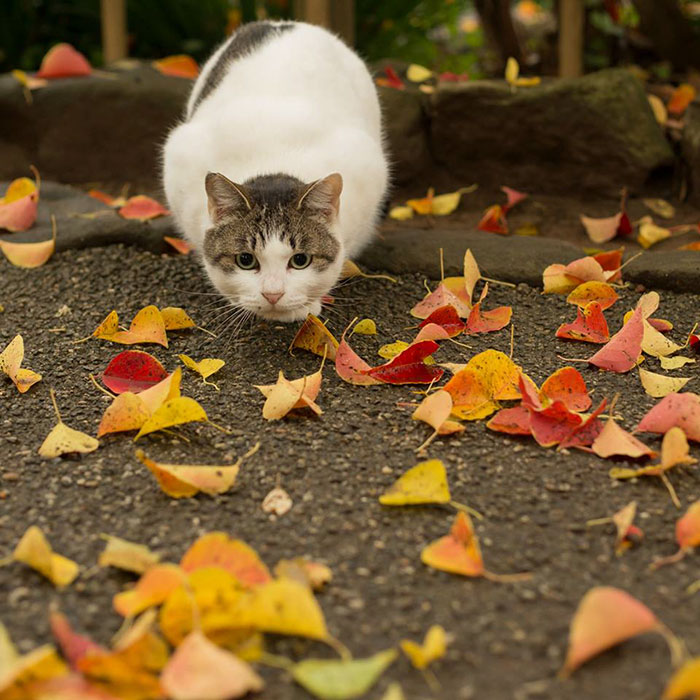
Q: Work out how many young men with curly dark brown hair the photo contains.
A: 0